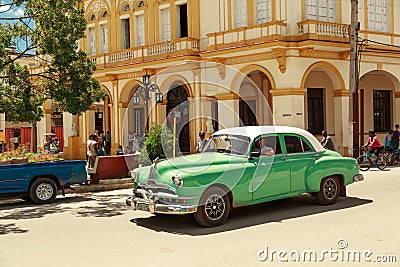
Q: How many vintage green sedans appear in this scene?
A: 1